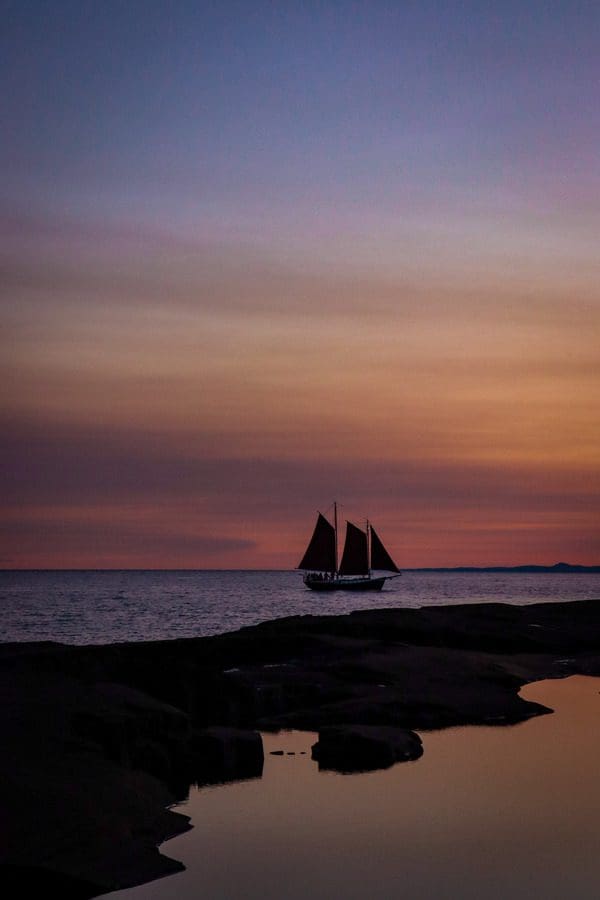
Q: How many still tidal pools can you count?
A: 1